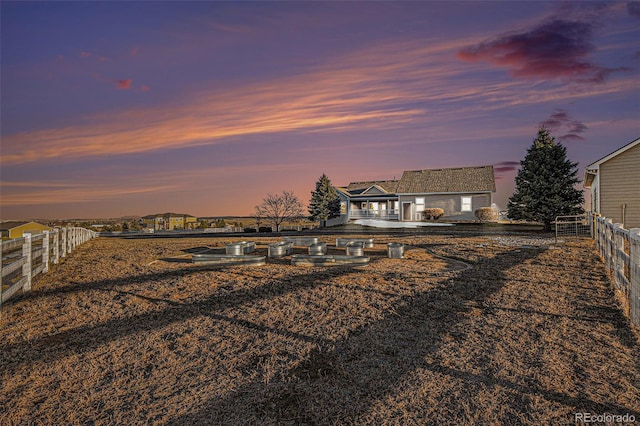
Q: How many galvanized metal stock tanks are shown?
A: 9